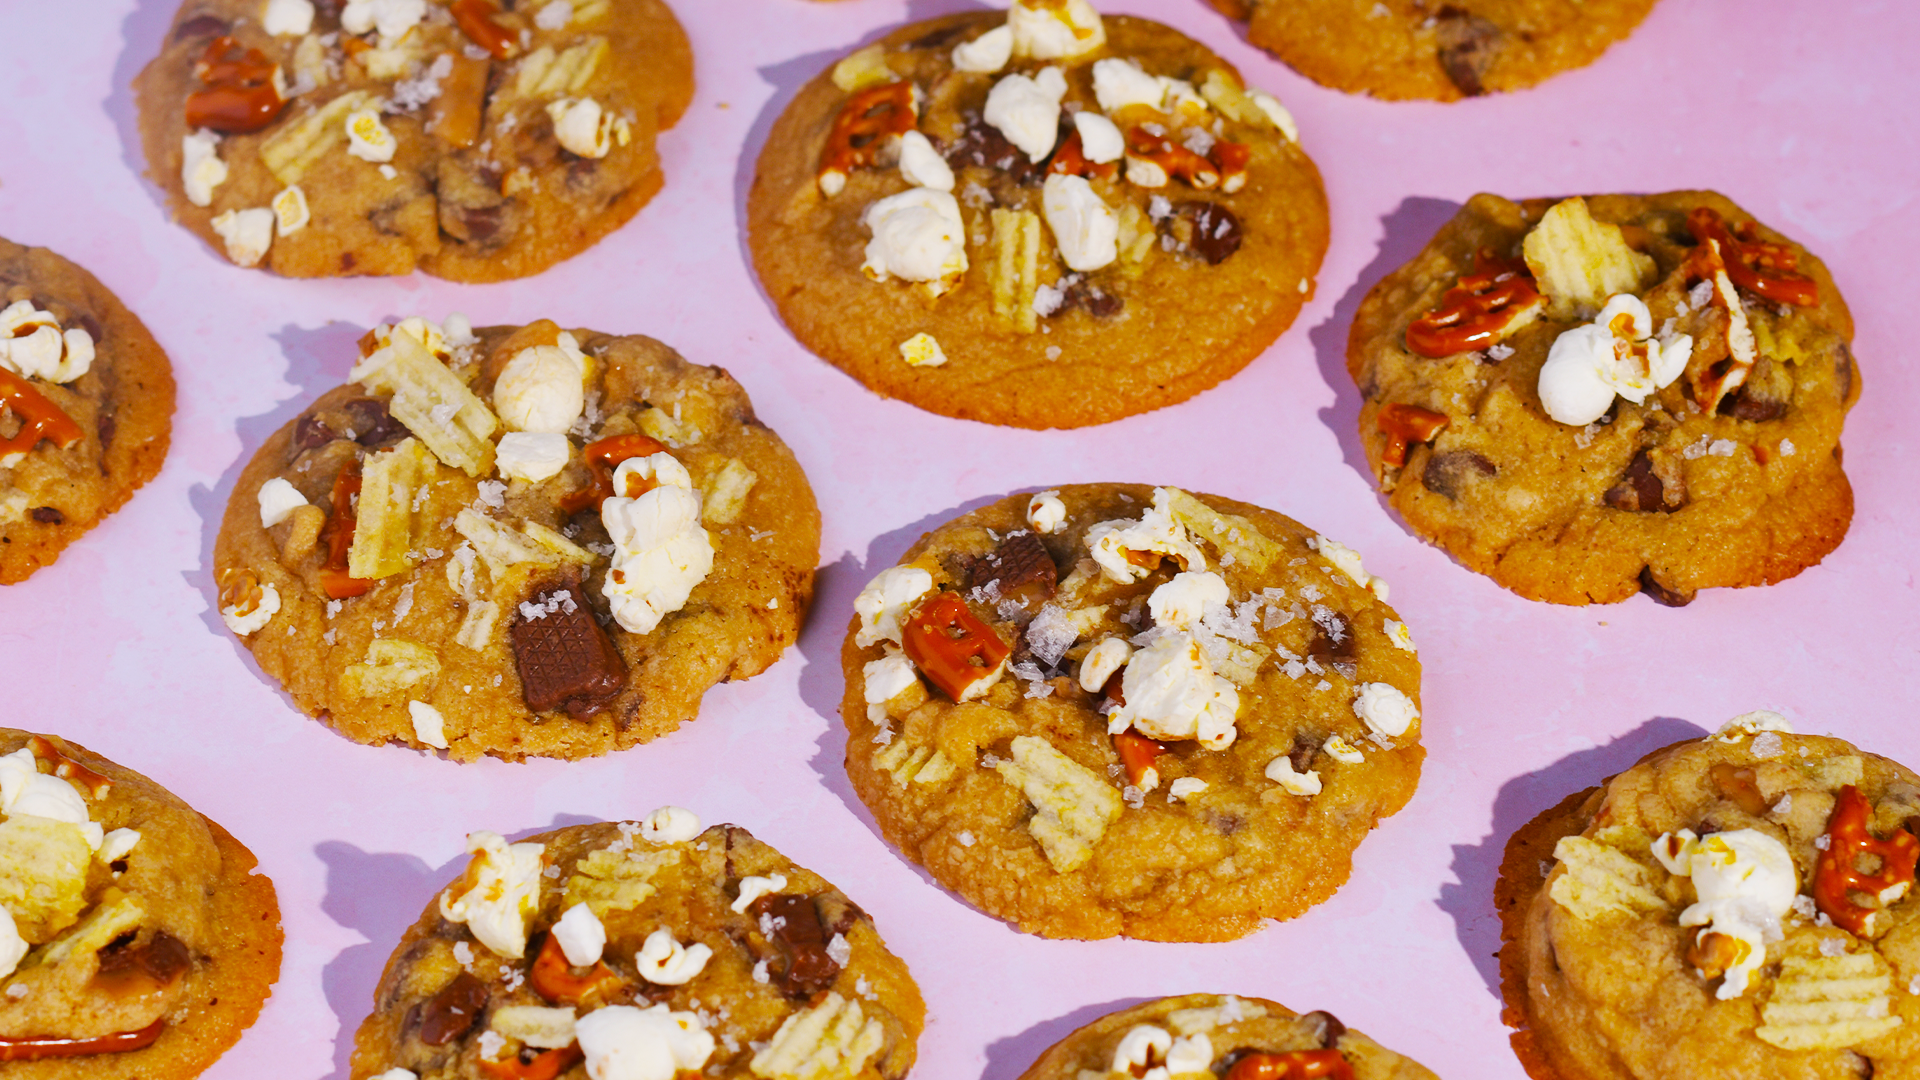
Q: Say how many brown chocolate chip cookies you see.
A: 11